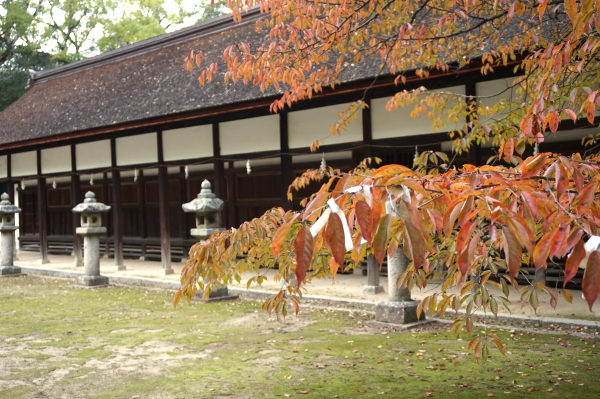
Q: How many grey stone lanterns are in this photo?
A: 4